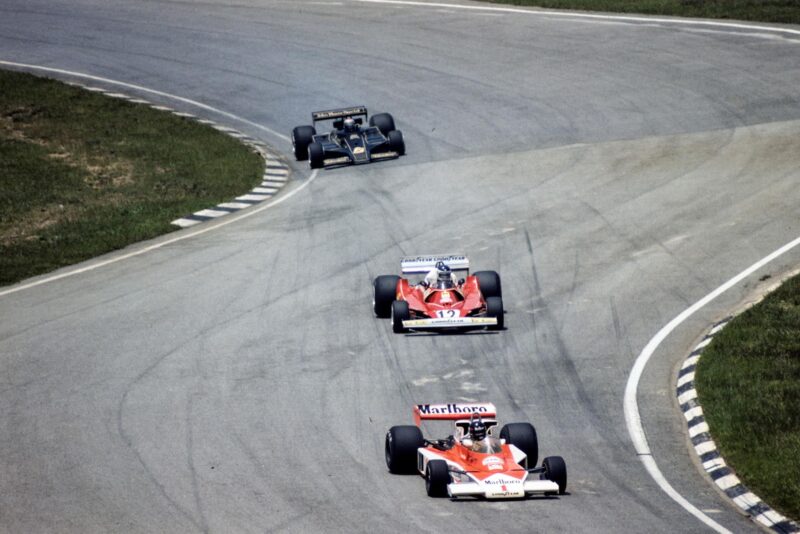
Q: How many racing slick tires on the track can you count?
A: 12